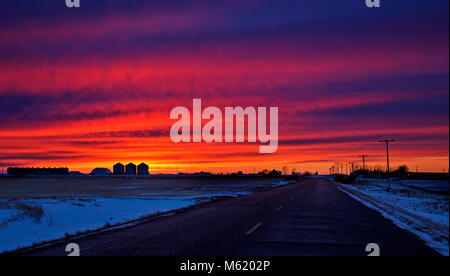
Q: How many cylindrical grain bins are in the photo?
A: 3